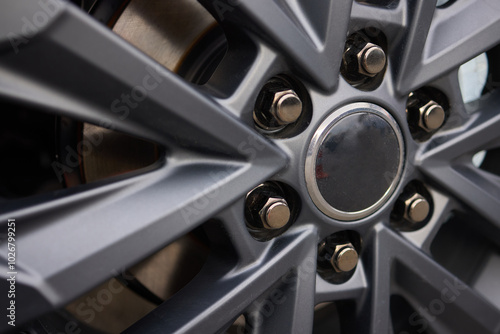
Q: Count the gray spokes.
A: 12